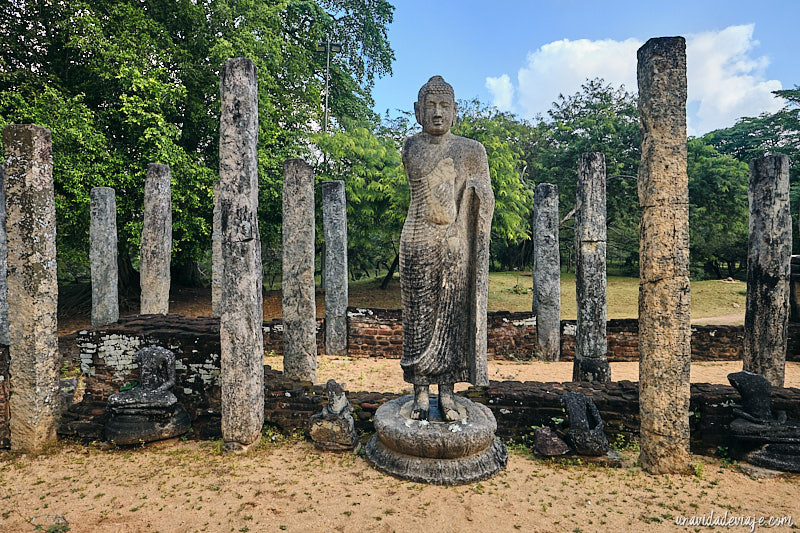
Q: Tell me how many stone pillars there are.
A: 12